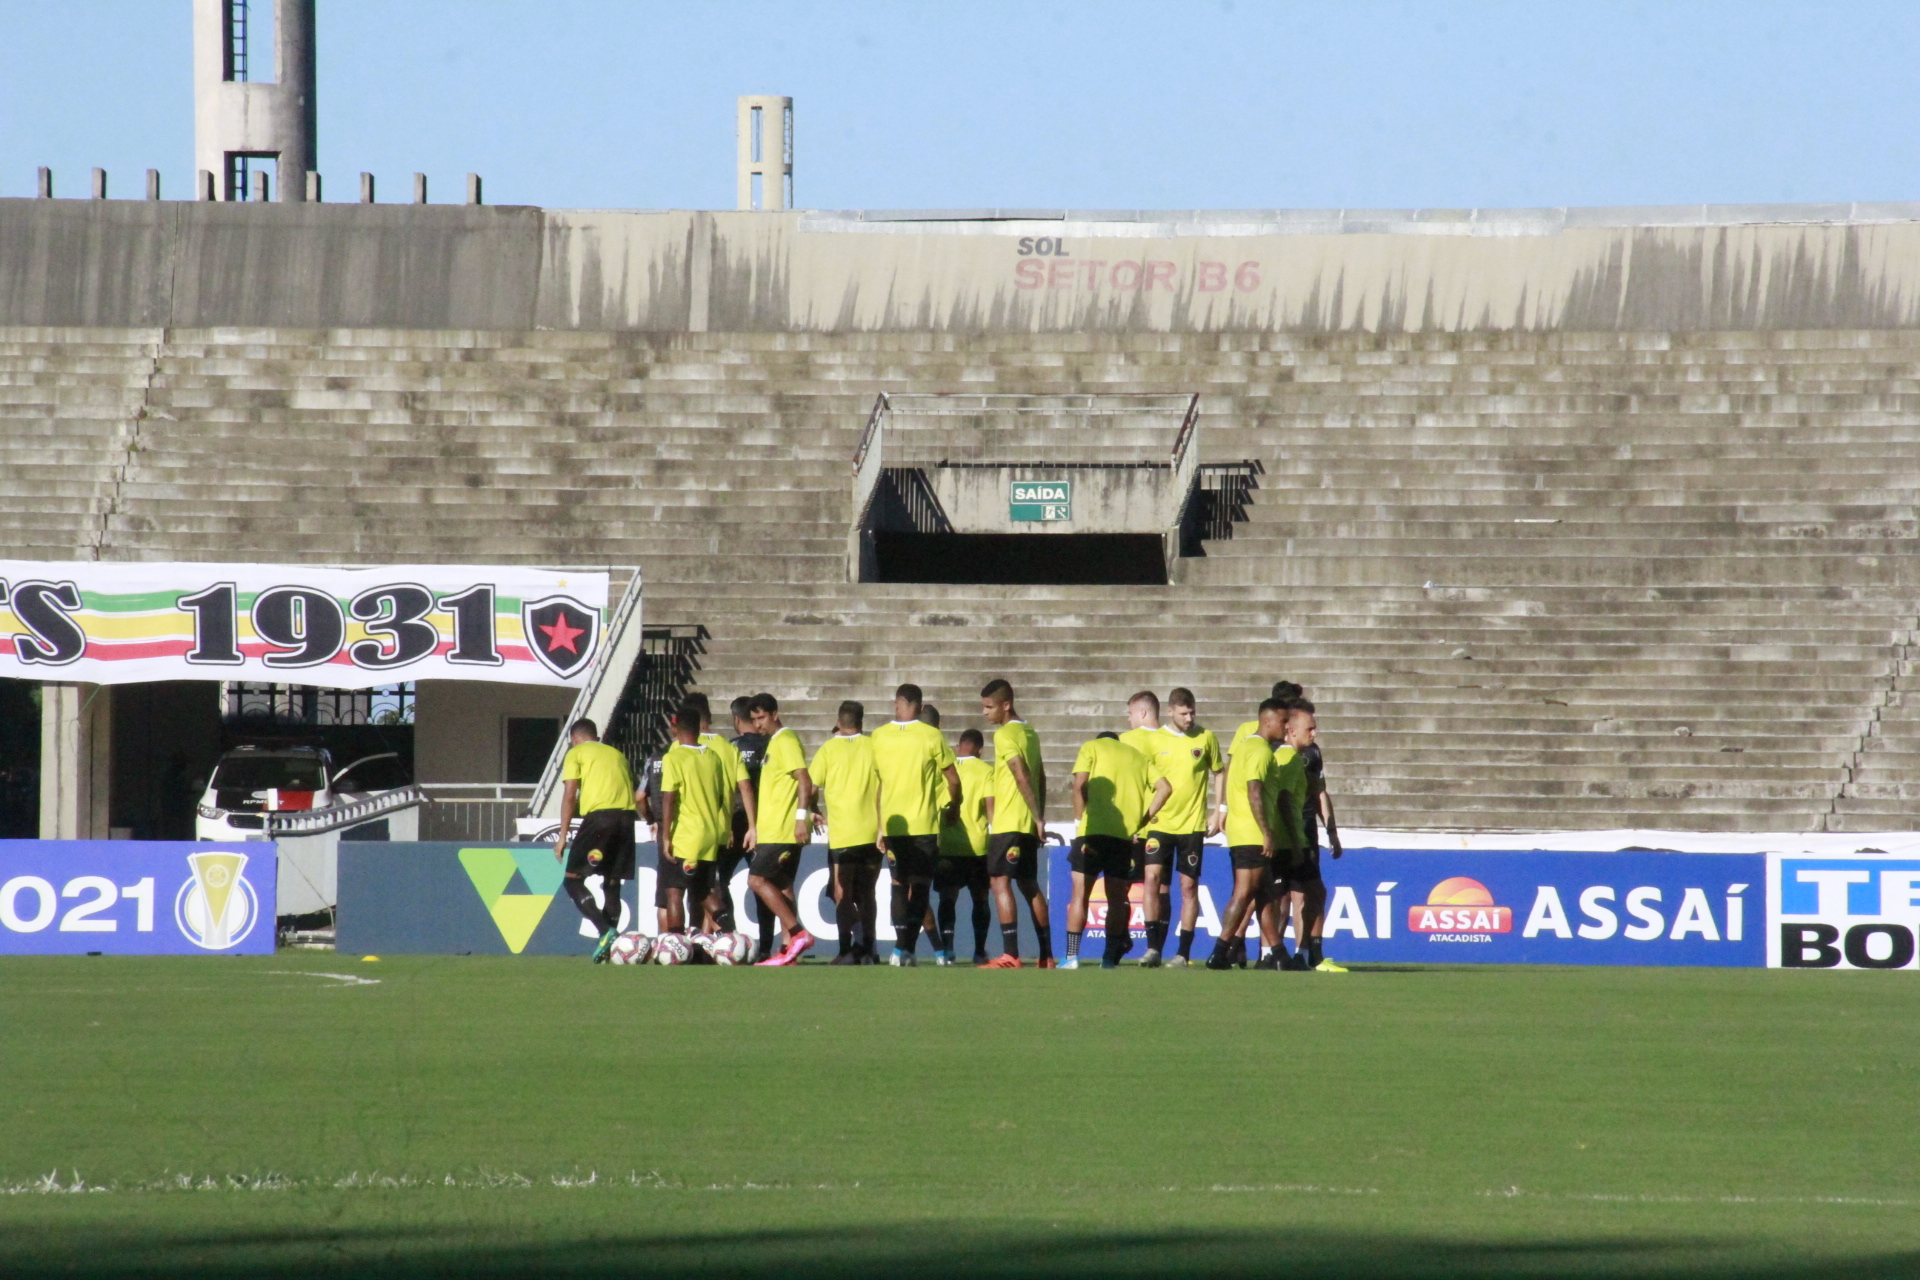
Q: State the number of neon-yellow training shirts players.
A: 15